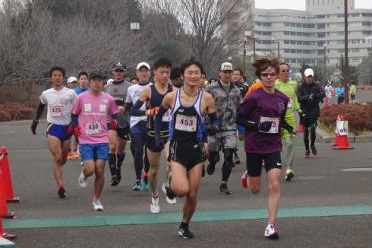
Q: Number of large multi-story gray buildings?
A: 1